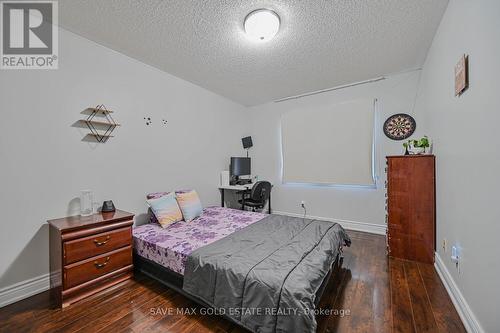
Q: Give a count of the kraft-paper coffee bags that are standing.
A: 0